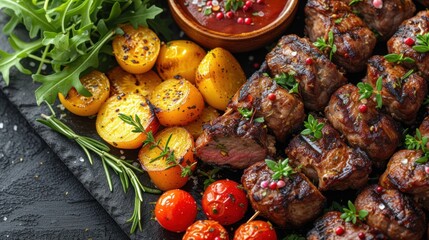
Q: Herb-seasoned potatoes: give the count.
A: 9